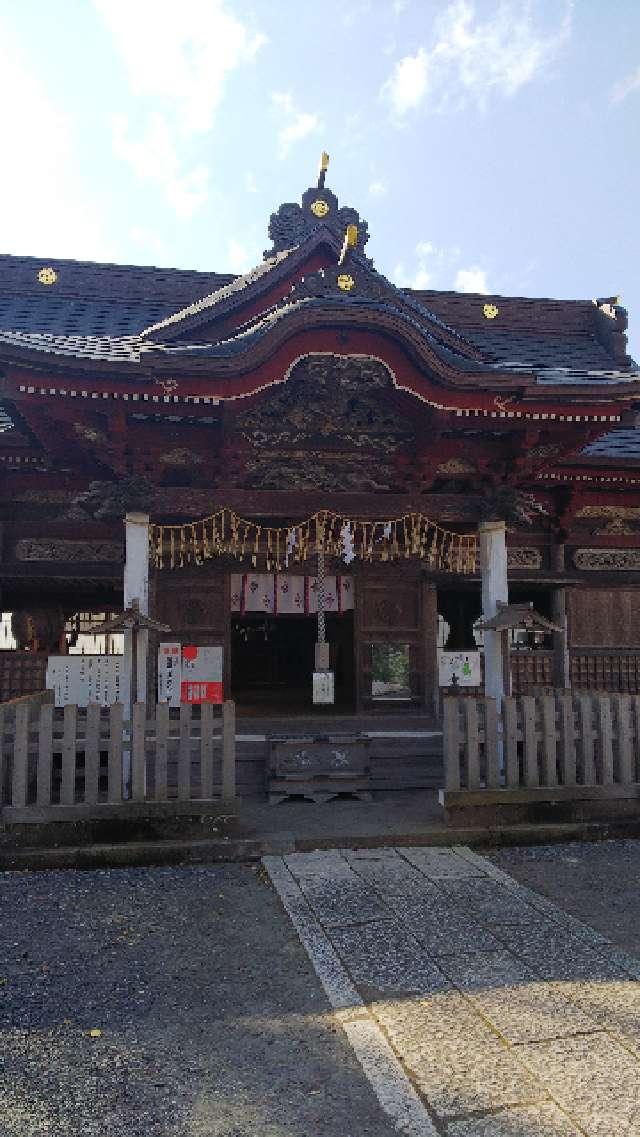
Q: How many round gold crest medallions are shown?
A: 4